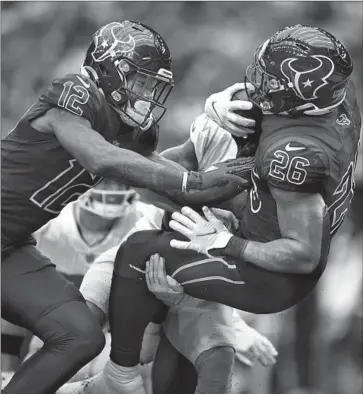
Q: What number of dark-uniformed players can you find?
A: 2